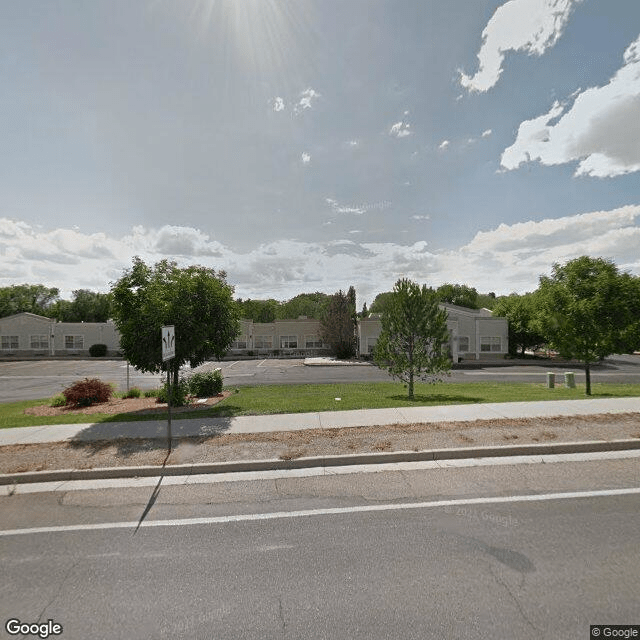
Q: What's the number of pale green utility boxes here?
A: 2